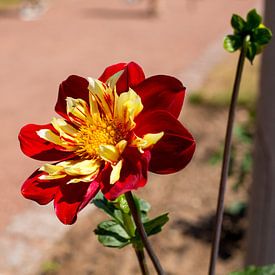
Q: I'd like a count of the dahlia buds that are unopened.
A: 1